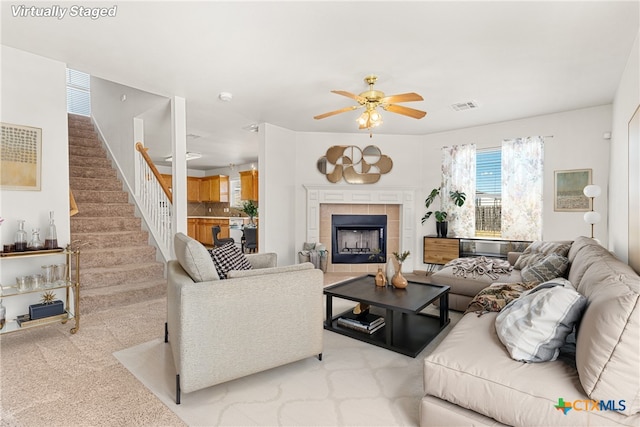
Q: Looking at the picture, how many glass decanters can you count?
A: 3